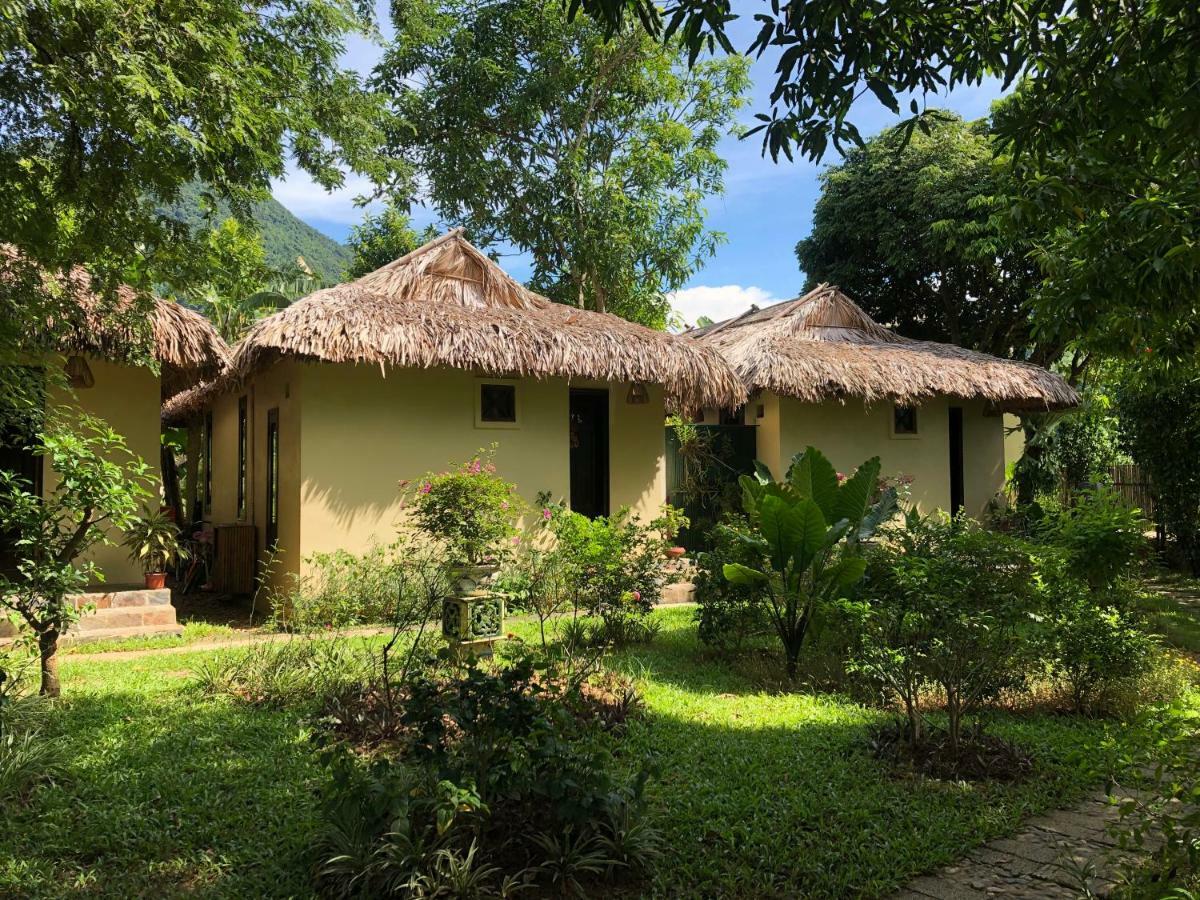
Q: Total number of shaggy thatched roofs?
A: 3